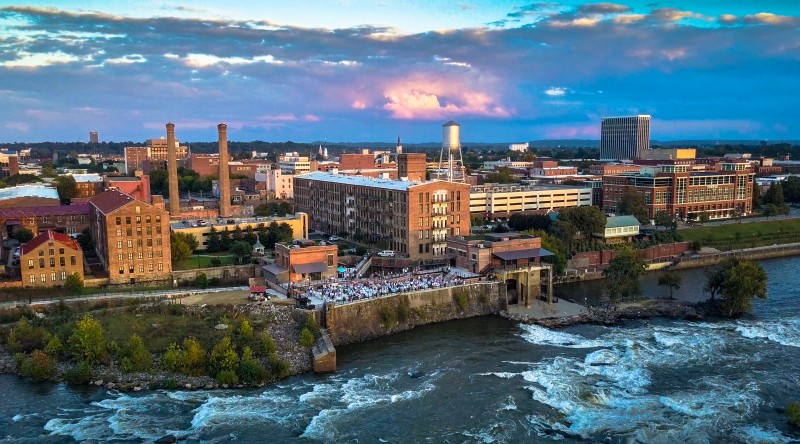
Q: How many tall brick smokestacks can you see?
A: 2